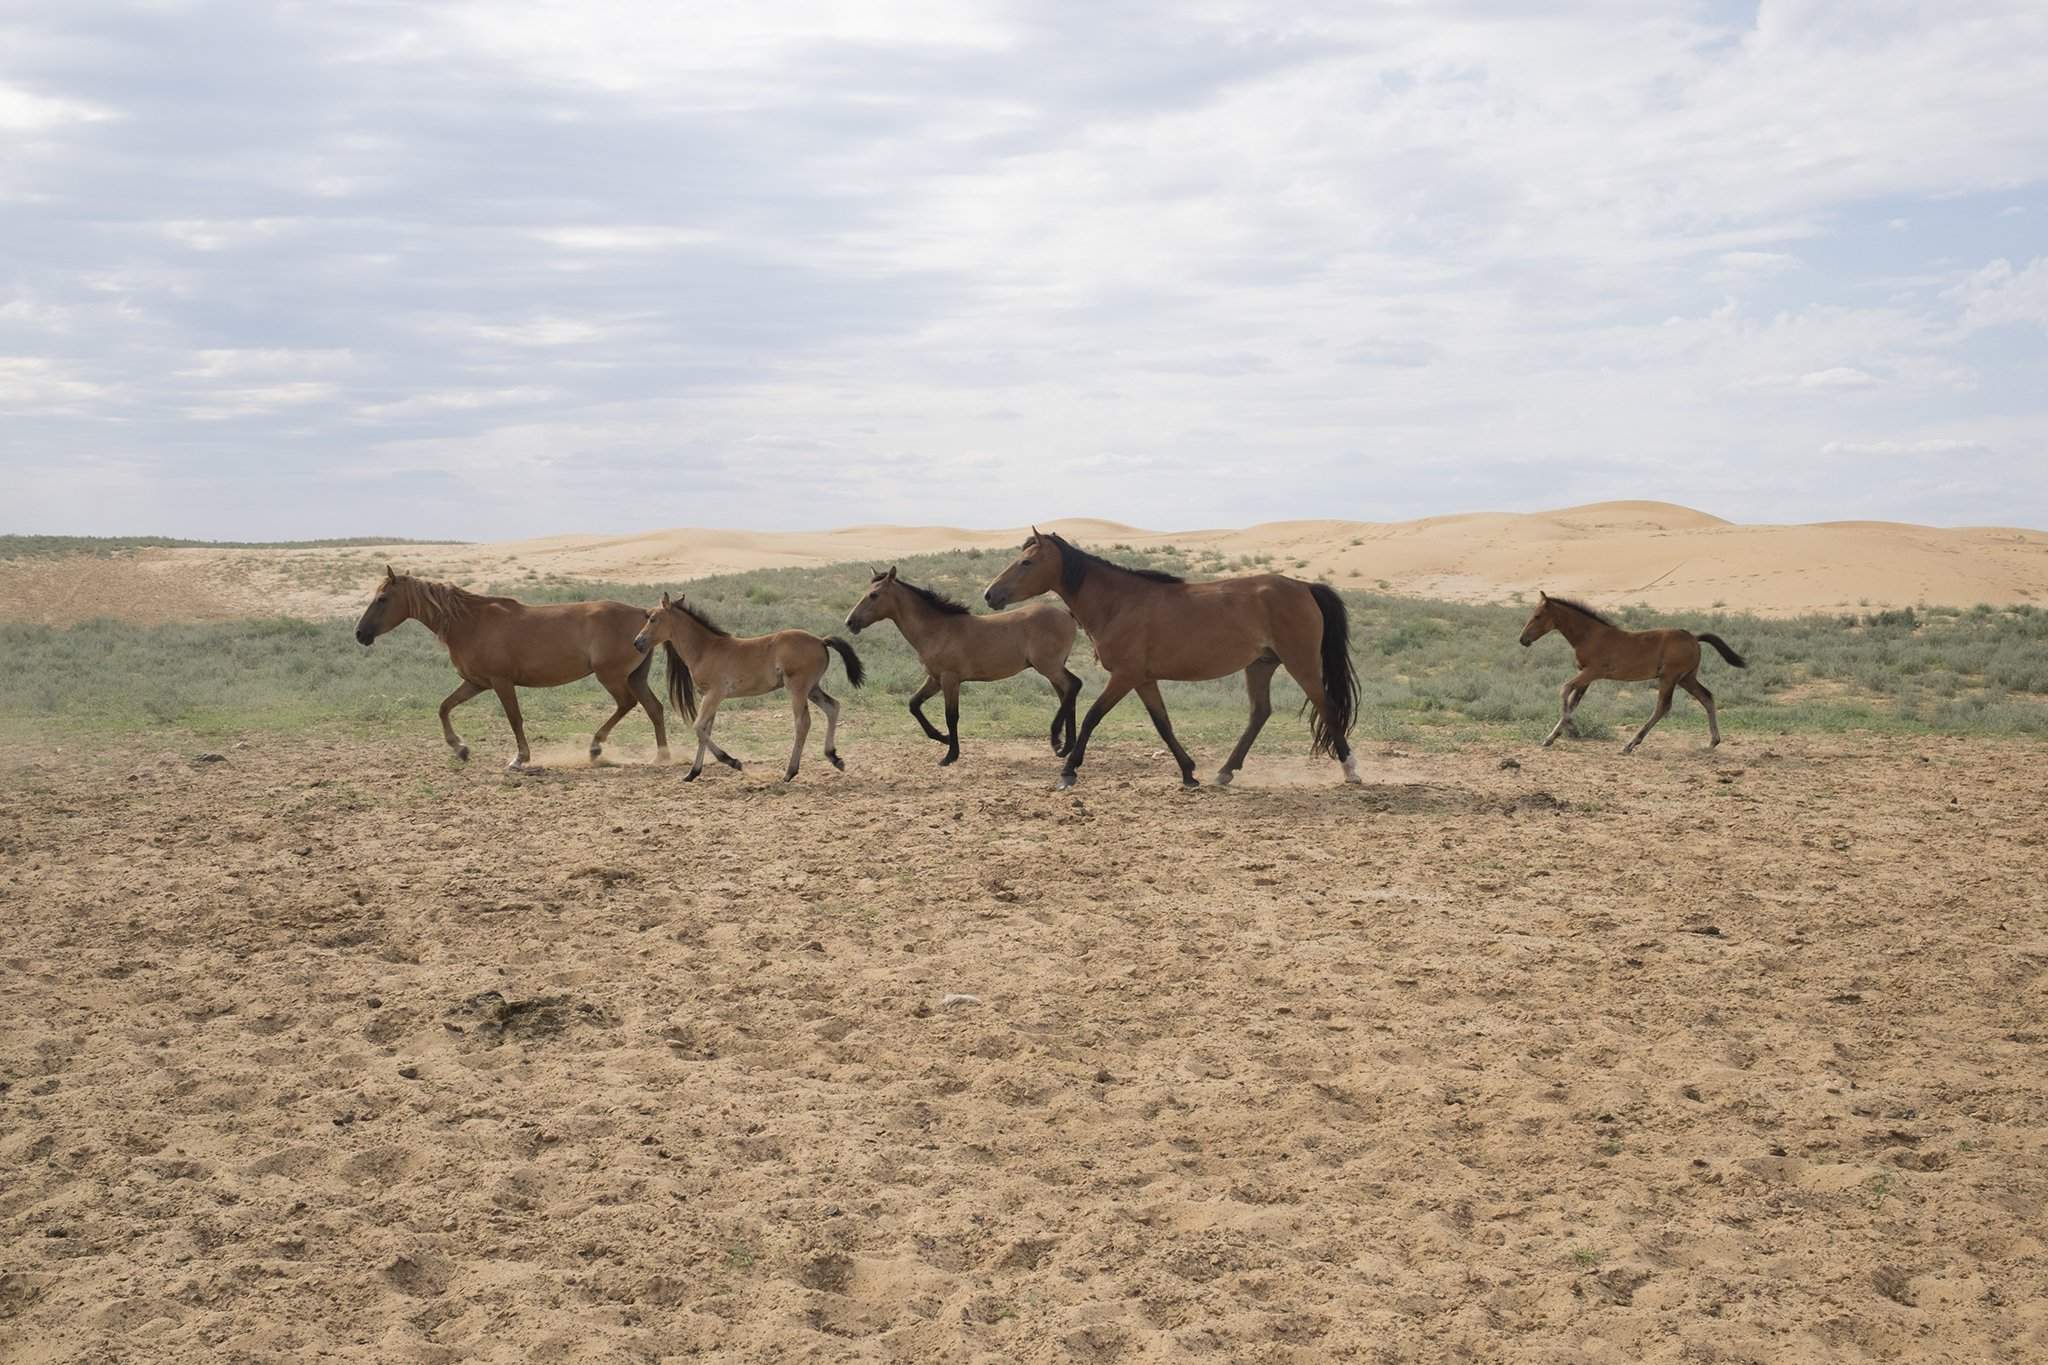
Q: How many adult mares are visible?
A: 2